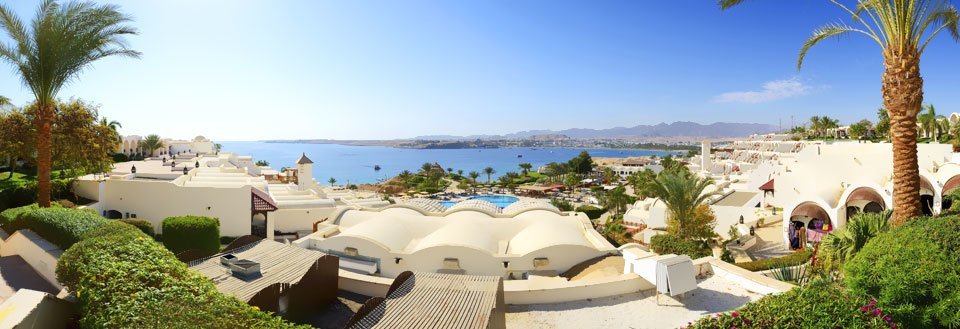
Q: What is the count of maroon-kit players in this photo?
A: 0